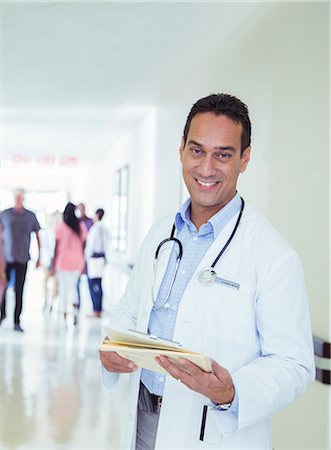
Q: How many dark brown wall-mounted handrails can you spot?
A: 2